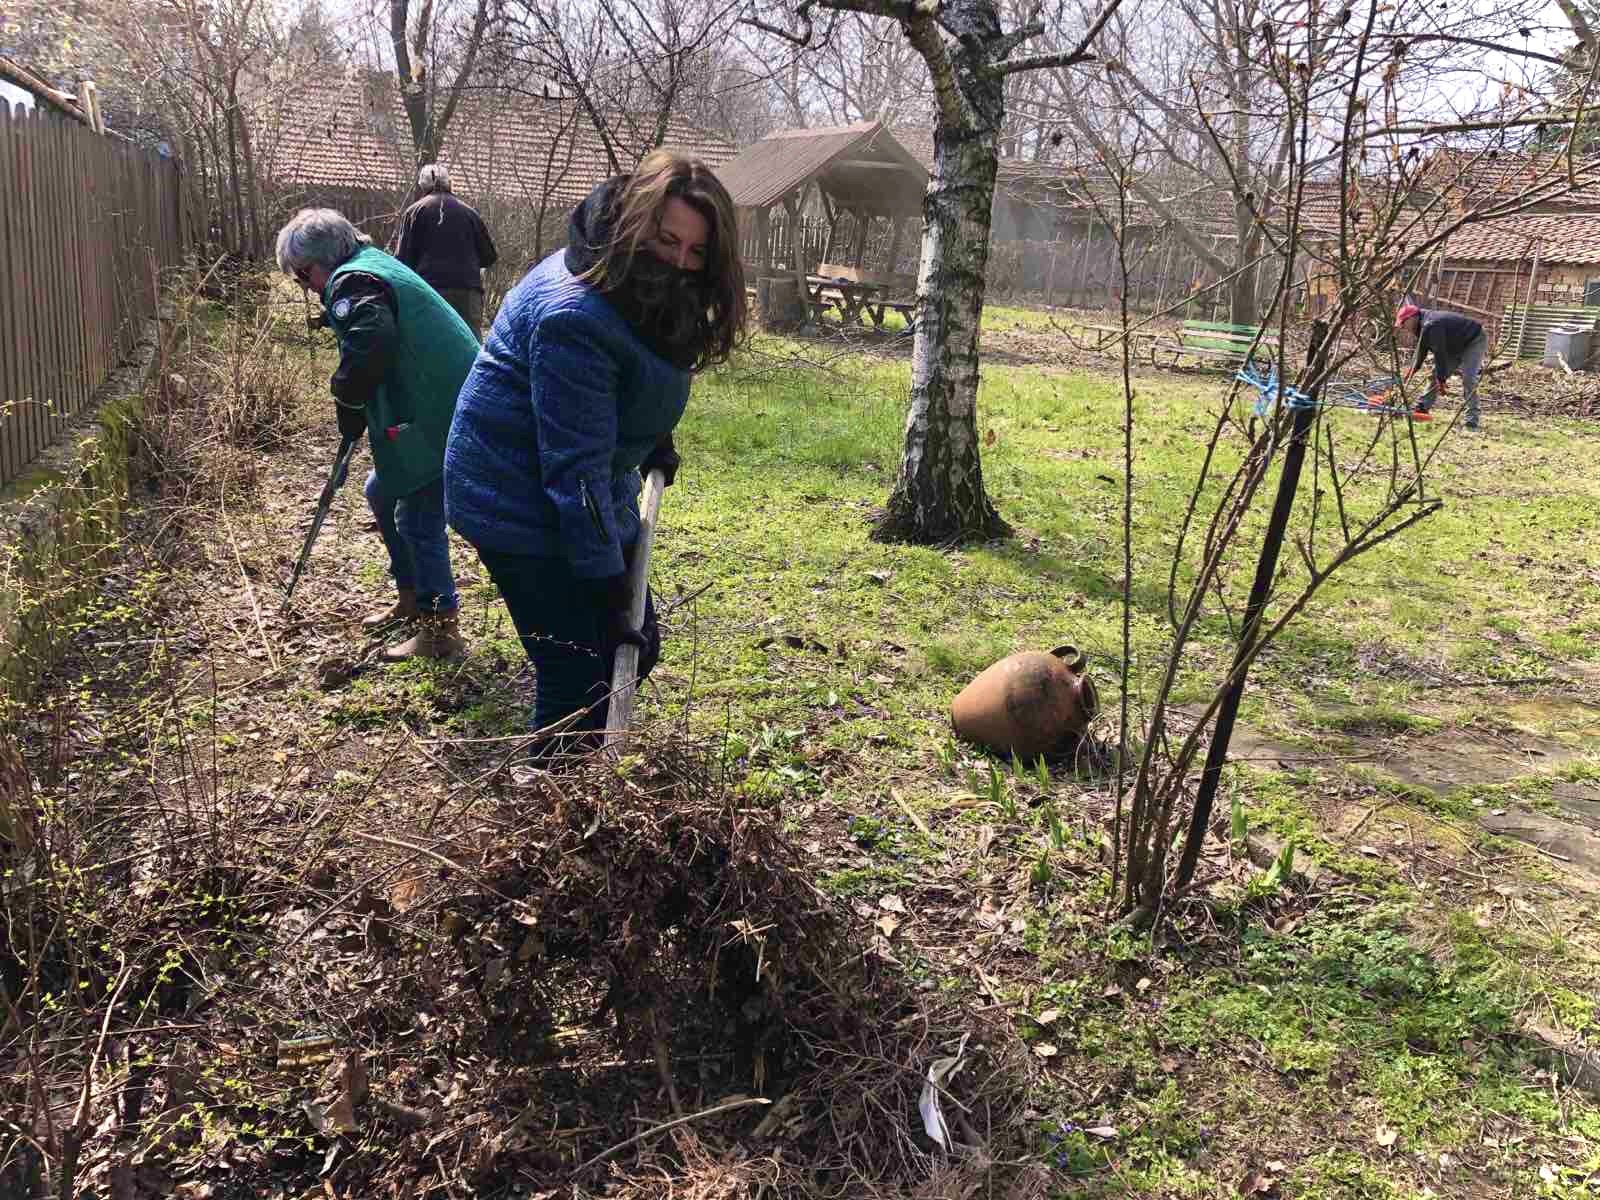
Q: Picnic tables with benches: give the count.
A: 1